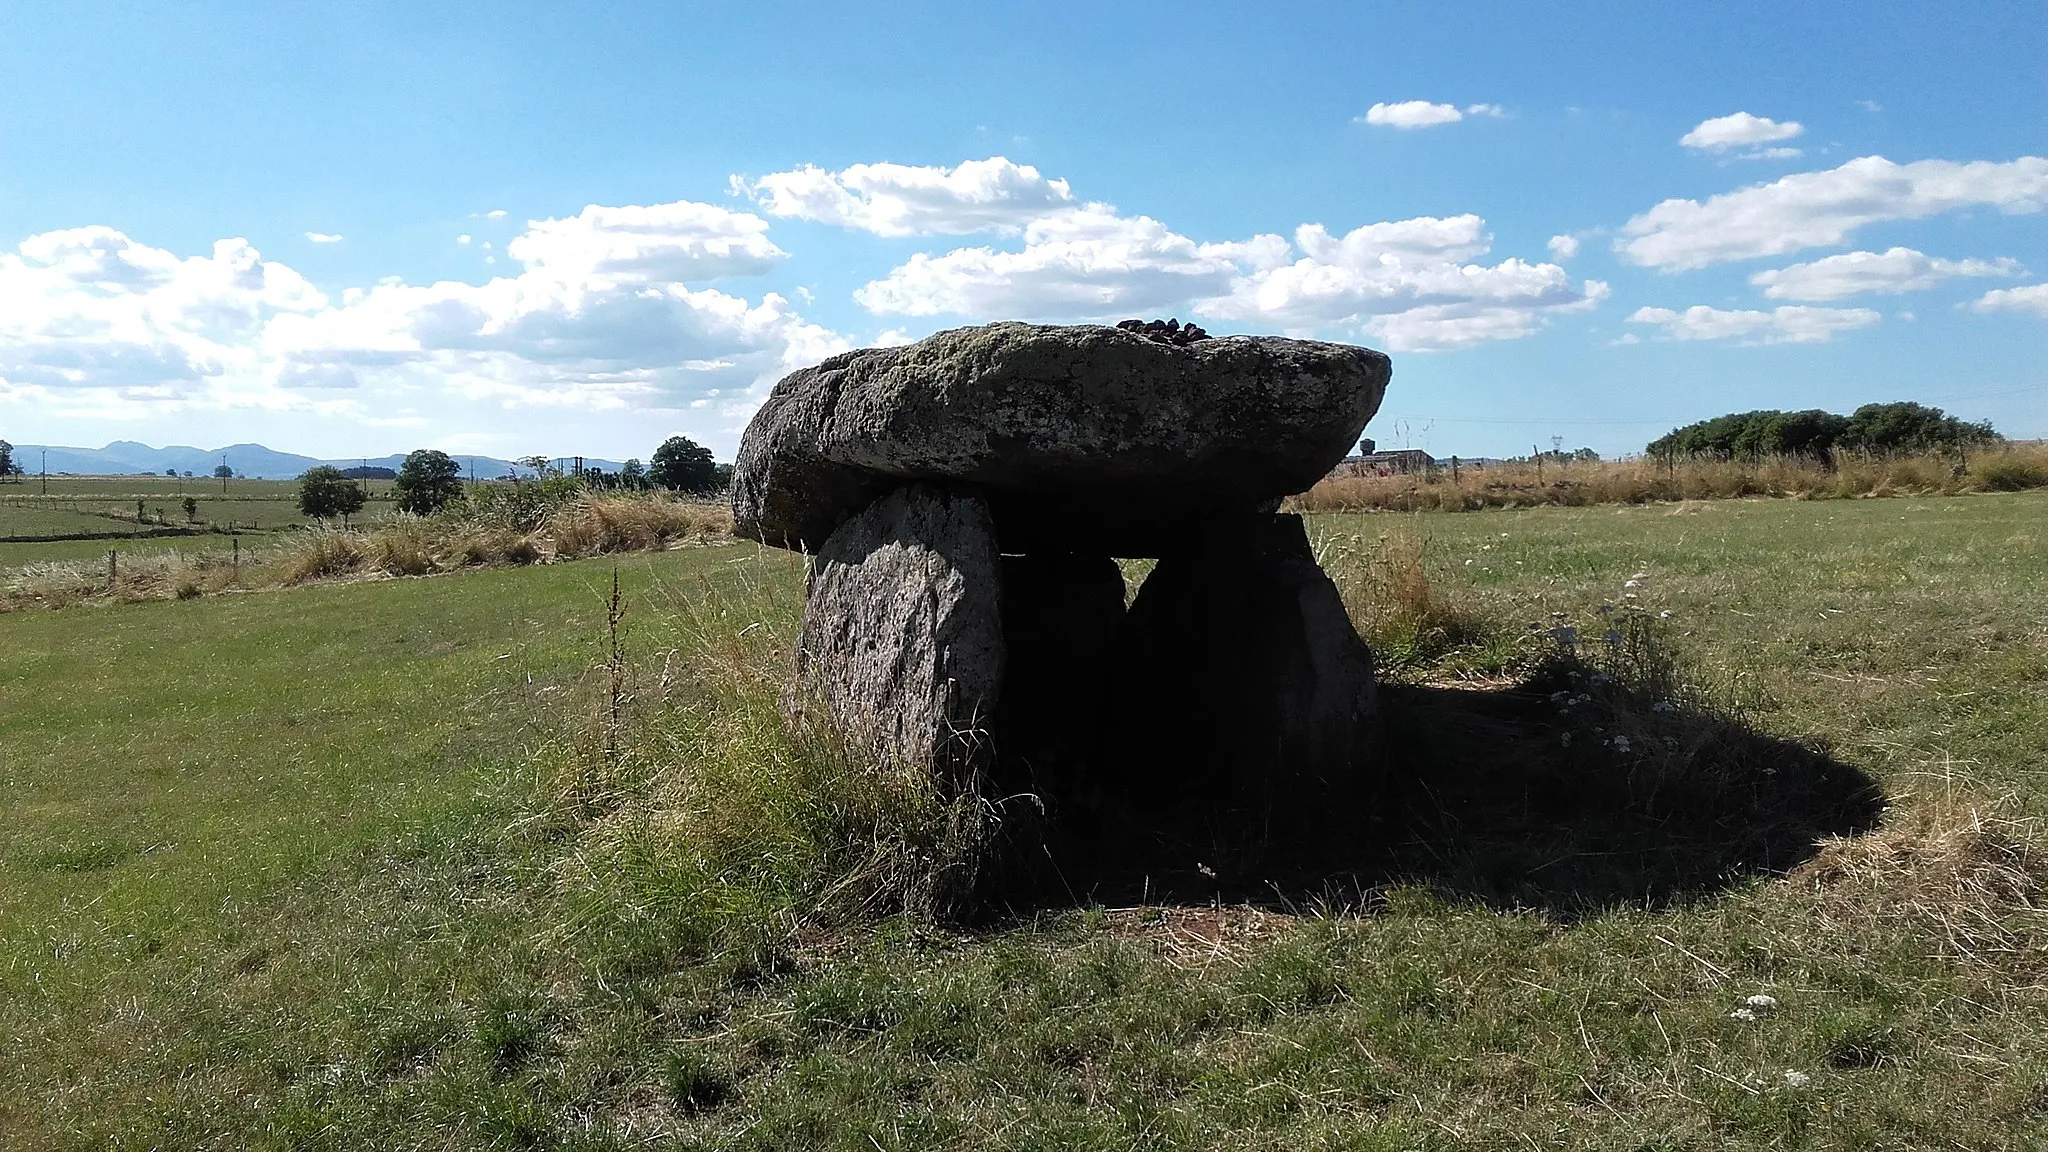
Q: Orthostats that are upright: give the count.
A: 3